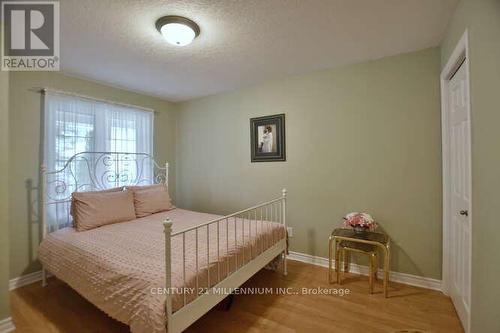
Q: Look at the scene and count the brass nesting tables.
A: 2